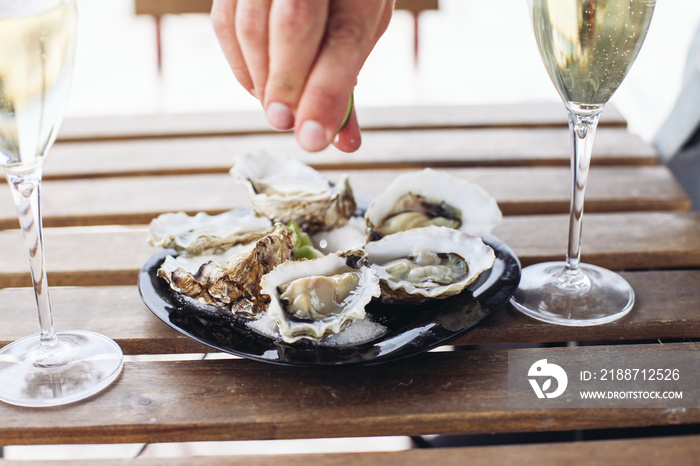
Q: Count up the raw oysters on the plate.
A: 6